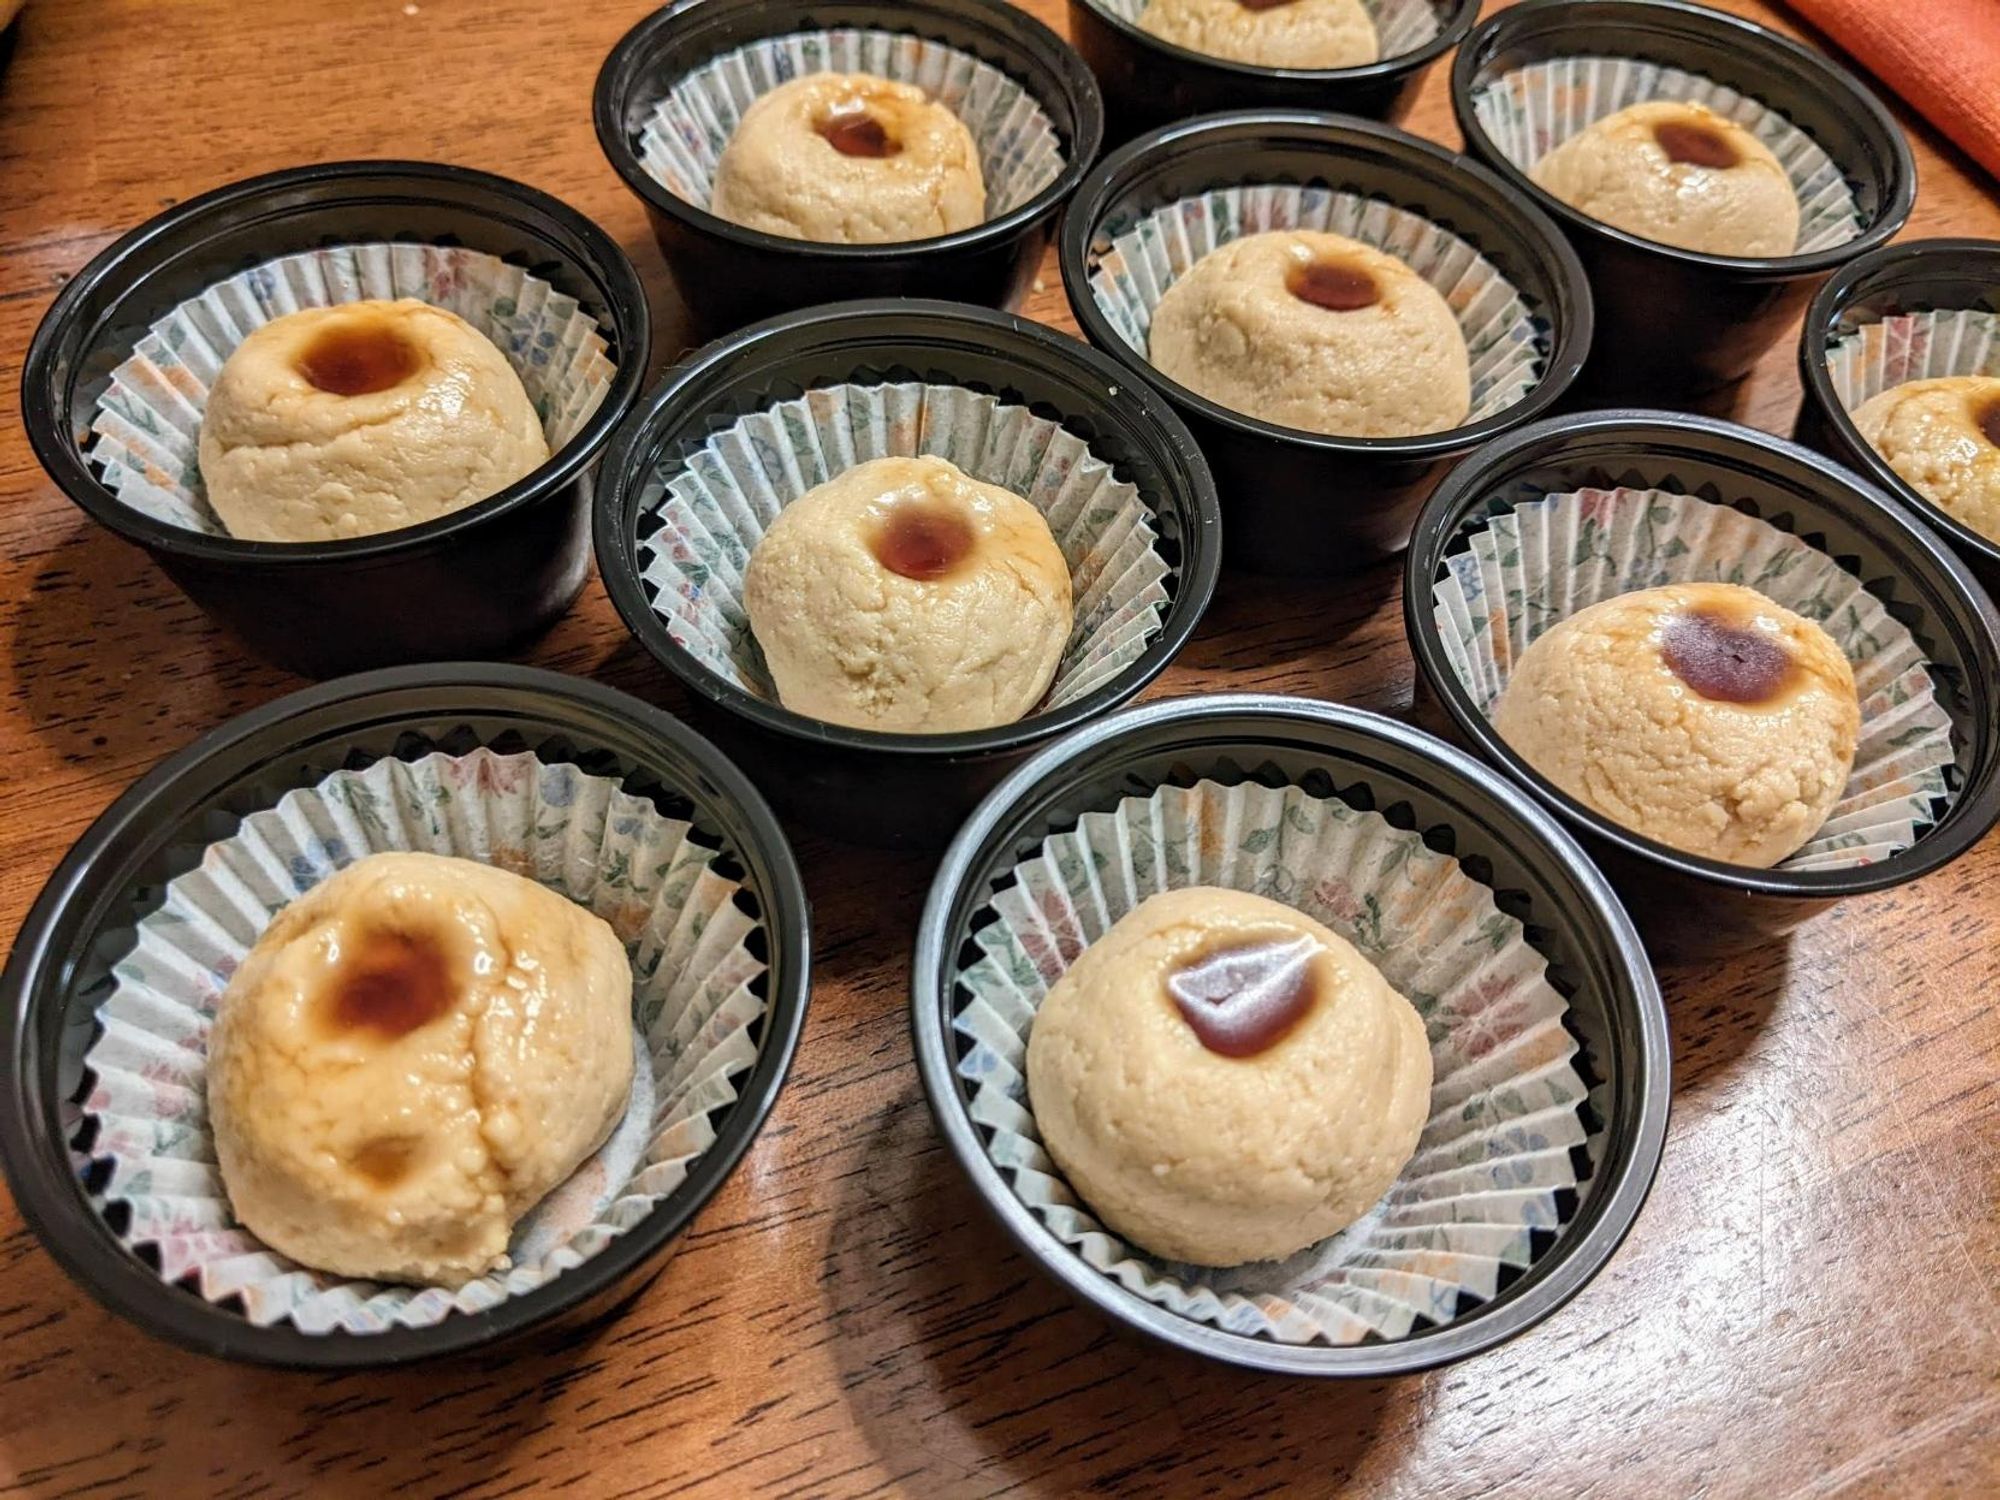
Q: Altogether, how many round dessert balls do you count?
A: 10